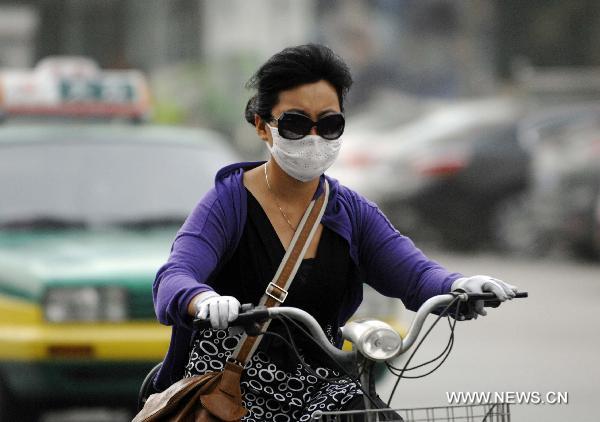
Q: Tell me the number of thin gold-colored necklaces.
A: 1